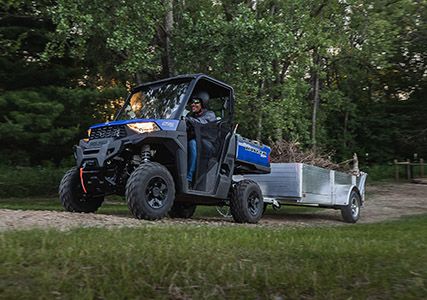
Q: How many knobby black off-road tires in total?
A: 4